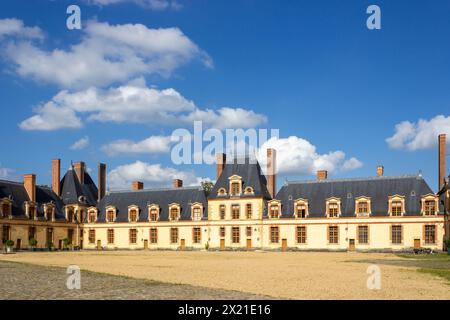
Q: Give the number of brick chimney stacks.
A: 11